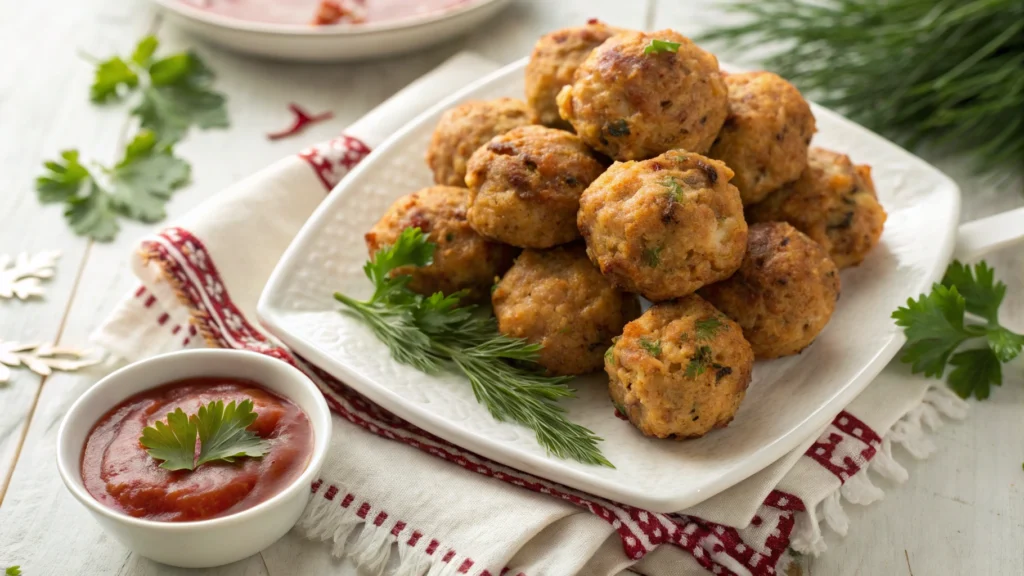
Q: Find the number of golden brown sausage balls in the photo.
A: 11